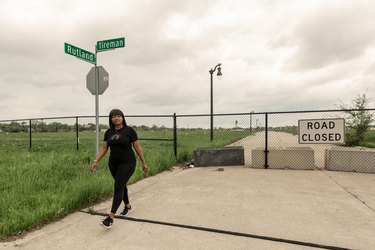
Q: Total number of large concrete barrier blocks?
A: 3